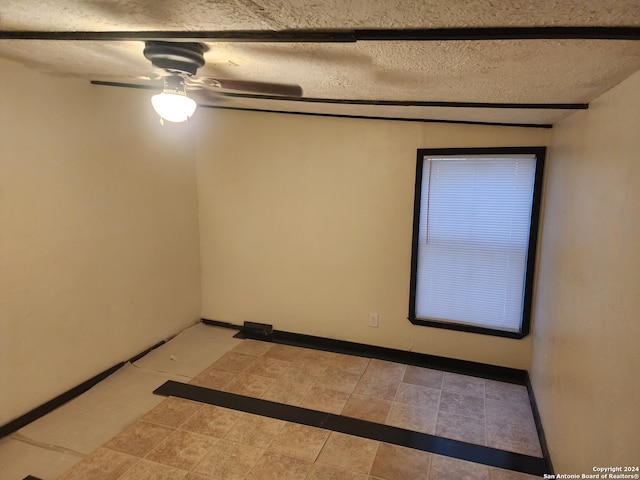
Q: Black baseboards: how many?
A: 3